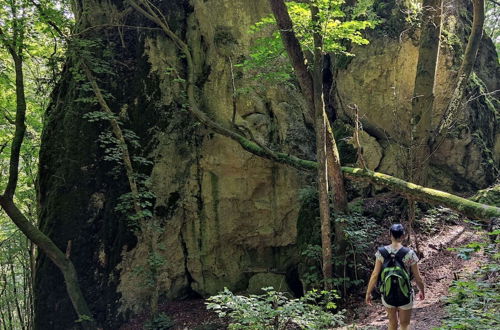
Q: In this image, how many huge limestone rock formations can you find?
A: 2